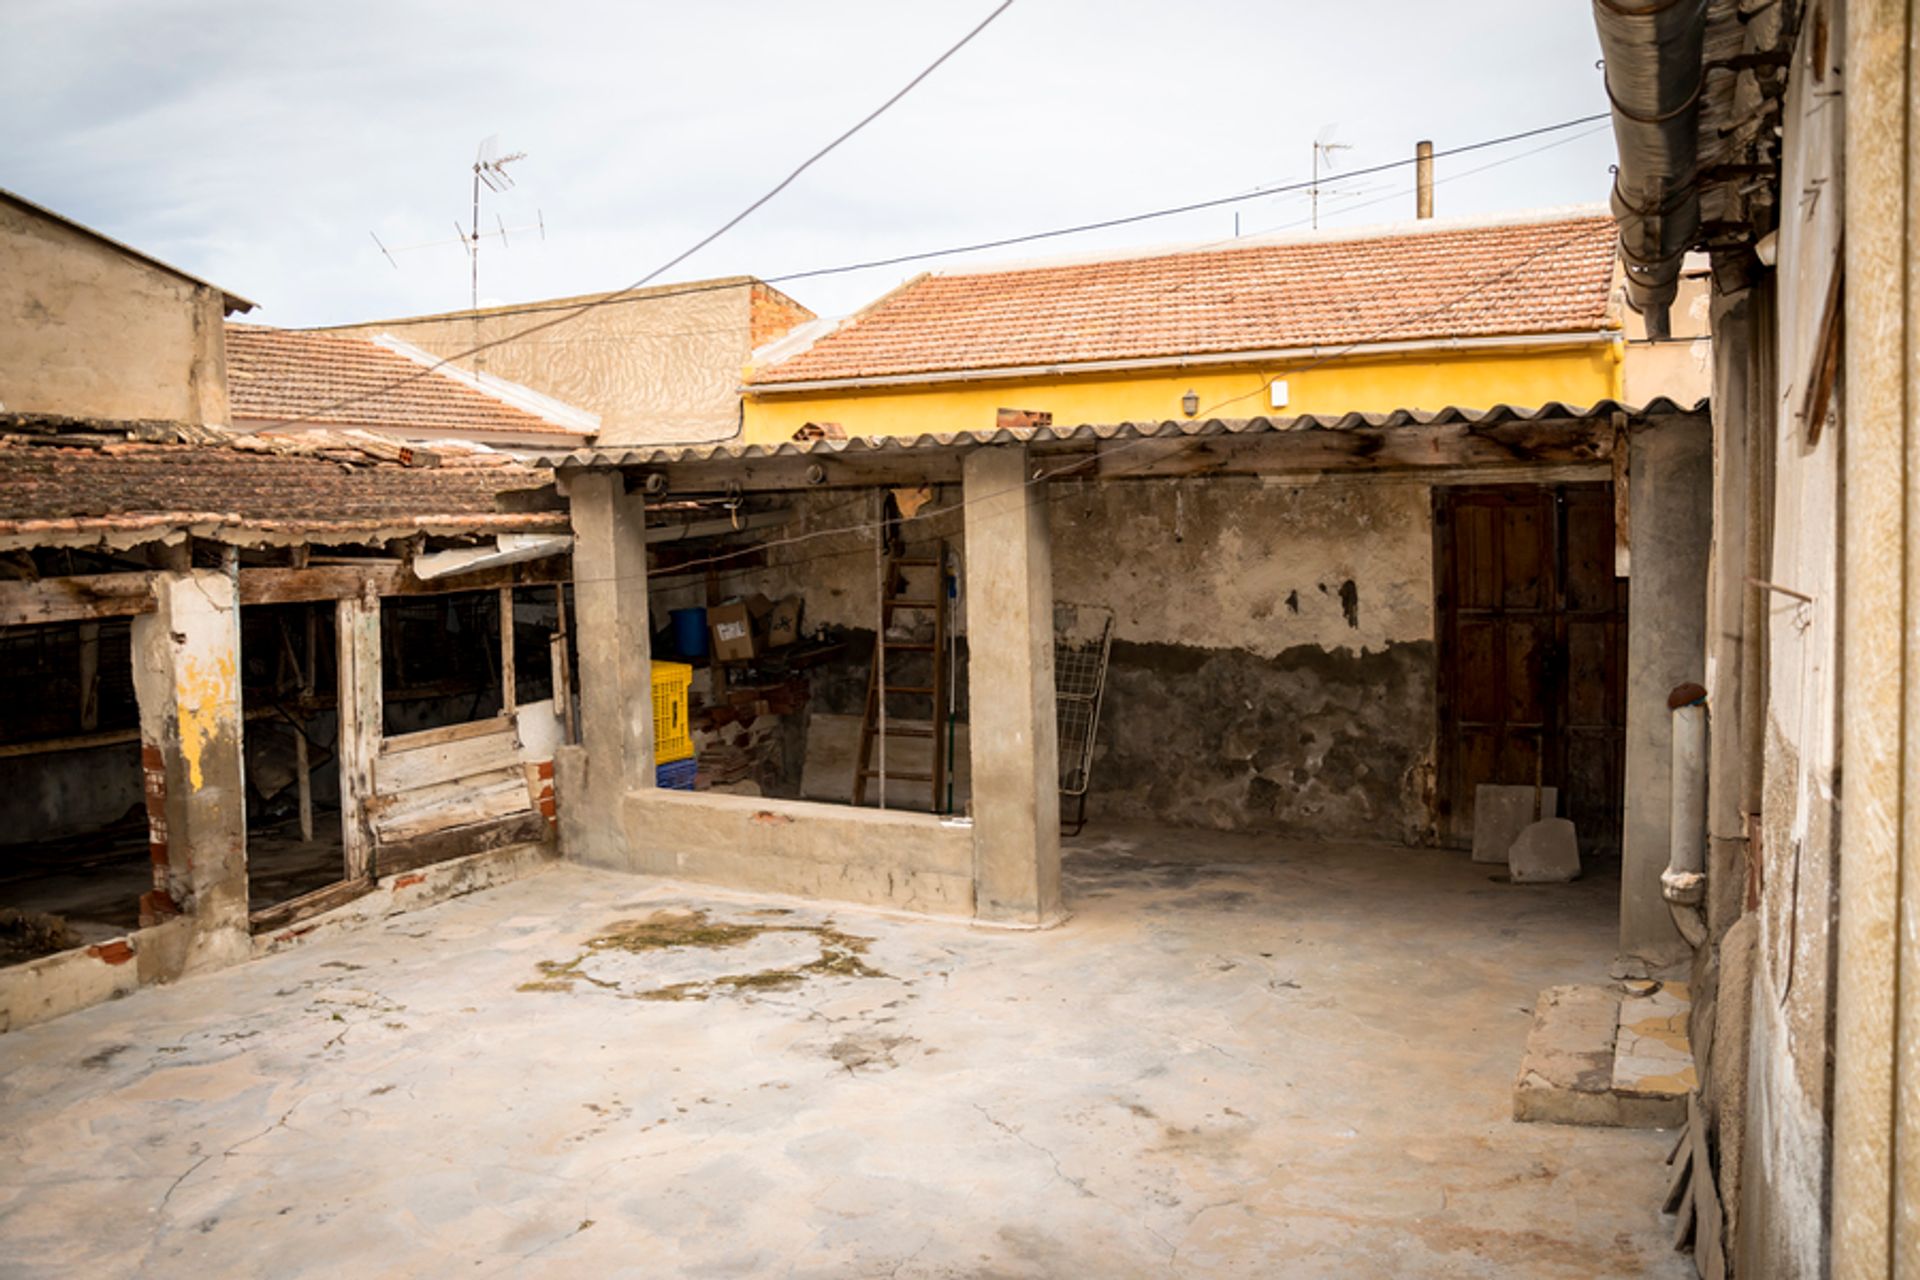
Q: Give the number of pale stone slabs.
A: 2